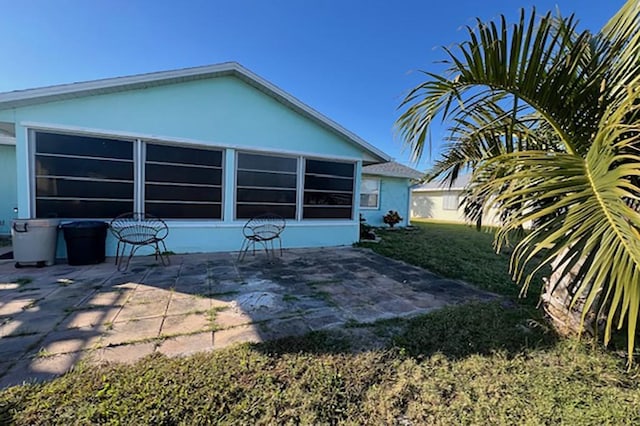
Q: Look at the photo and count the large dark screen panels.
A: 4